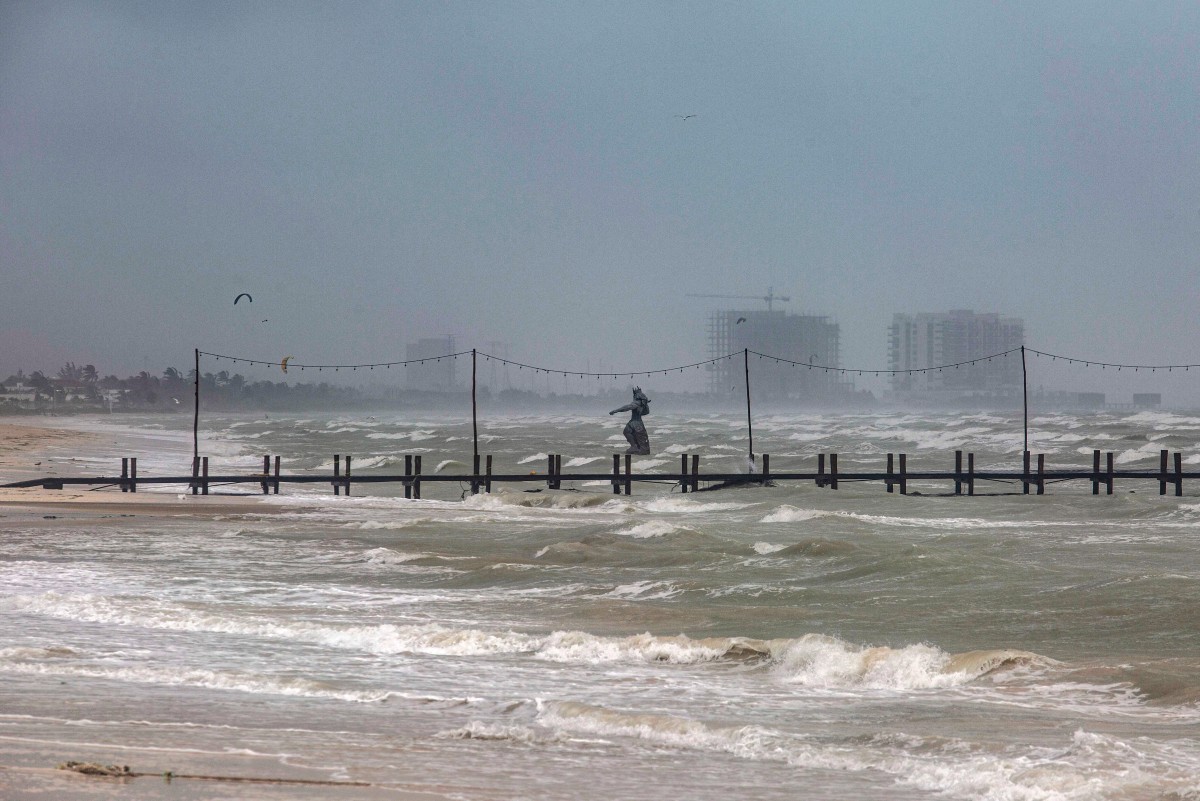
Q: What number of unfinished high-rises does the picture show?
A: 1